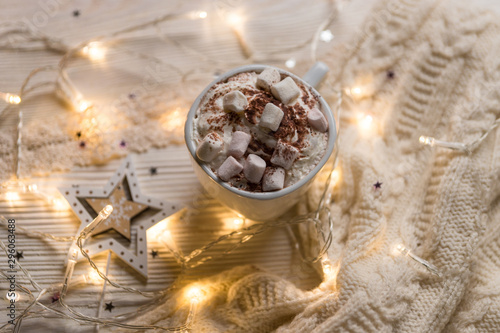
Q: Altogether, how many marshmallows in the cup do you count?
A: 11